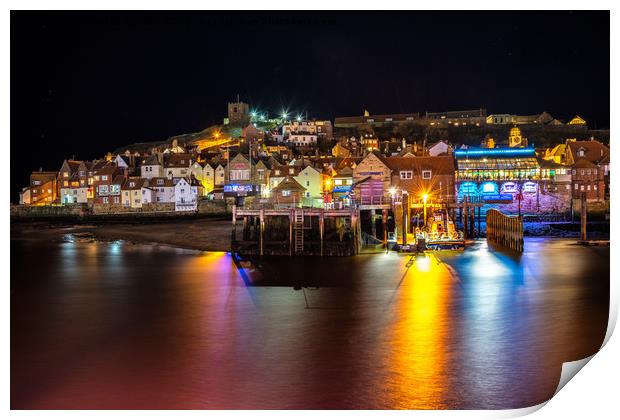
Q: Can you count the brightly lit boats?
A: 1